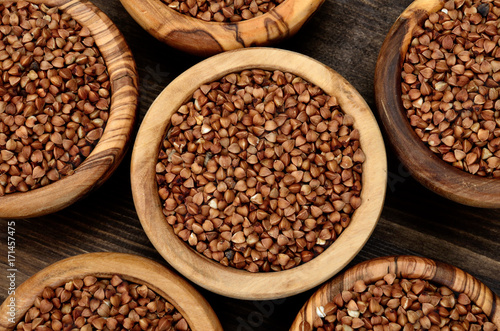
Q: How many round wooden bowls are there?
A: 6